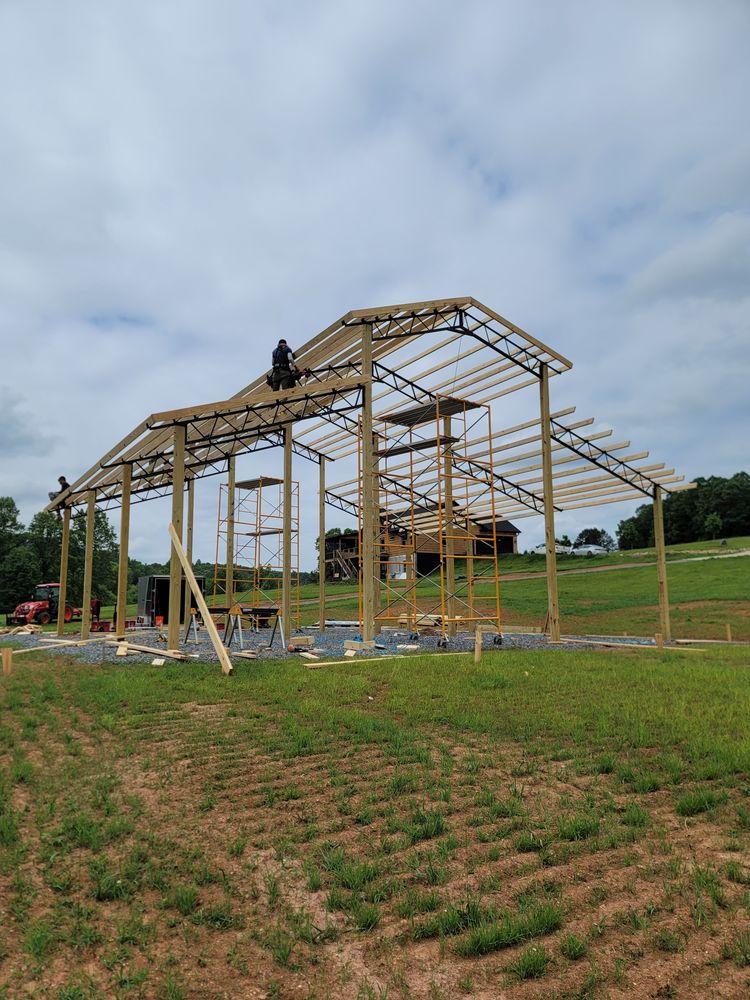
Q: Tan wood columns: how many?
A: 15